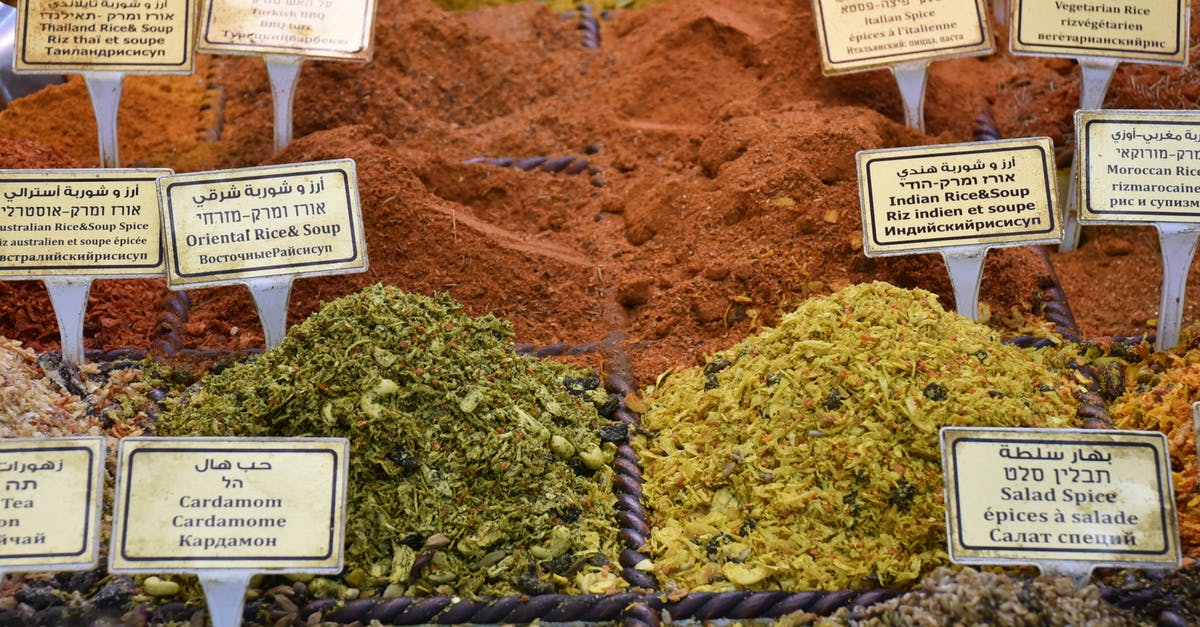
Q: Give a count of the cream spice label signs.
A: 11